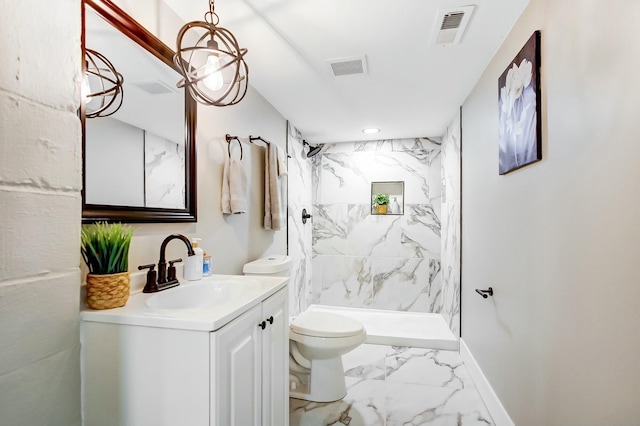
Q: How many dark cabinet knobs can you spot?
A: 2